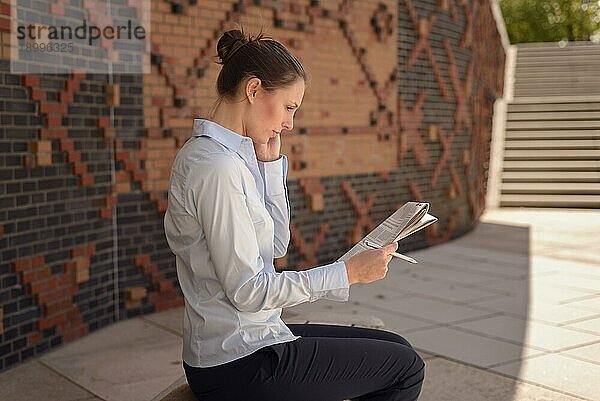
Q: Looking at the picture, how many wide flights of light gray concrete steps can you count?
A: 2